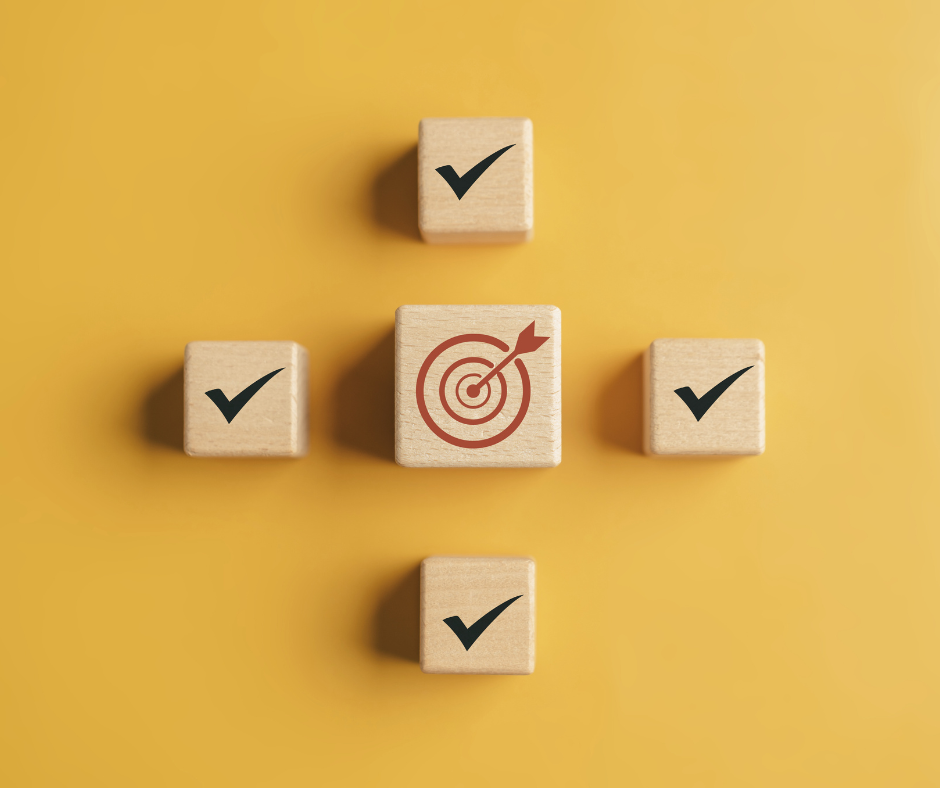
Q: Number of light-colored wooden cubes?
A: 5